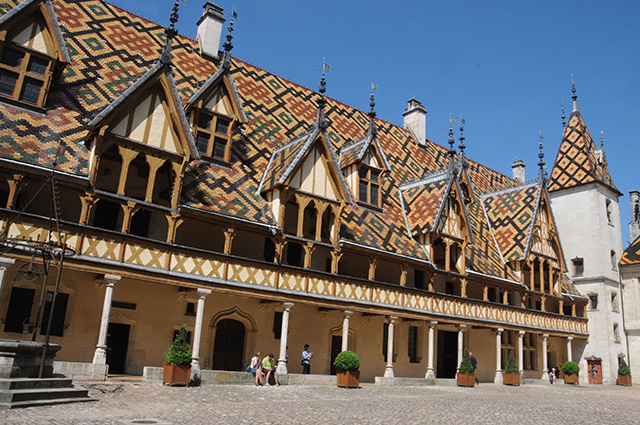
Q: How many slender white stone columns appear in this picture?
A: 12